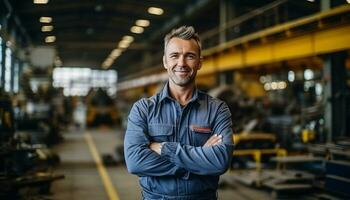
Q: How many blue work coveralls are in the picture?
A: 1